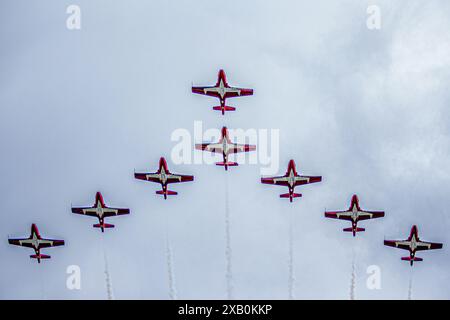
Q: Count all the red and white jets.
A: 8